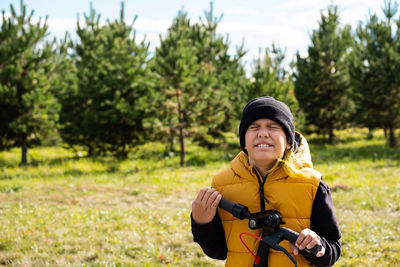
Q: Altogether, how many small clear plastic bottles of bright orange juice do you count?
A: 0